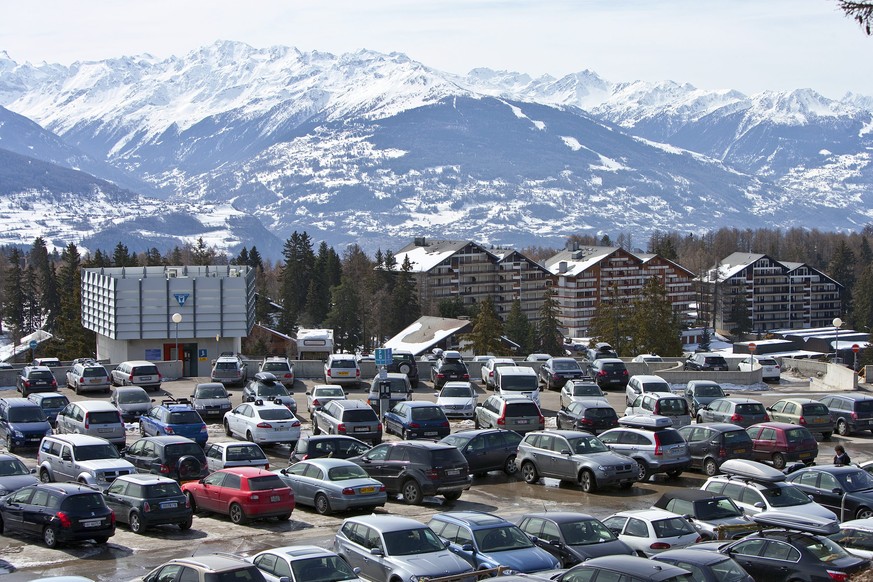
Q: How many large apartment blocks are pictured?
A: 3